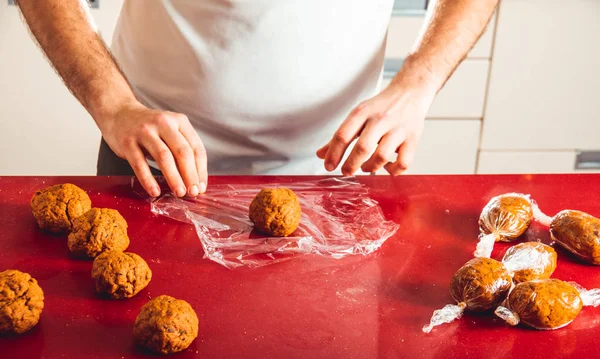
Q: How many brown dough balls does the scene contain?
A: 11